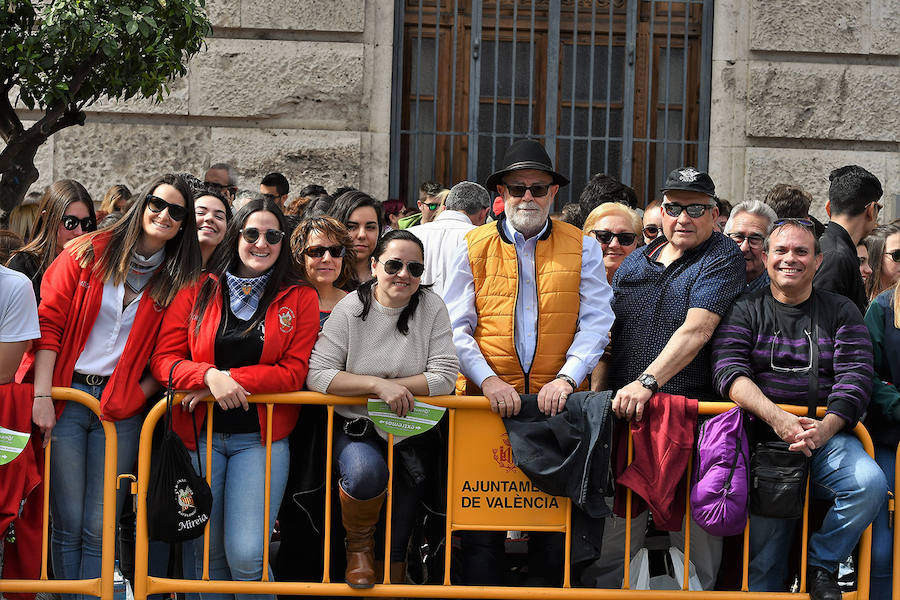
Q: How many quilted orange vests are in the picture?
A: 1